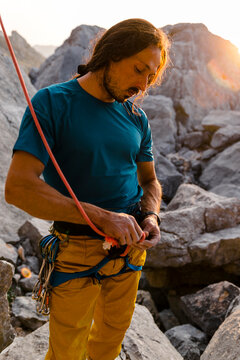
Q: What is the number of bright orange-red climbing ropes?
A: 1